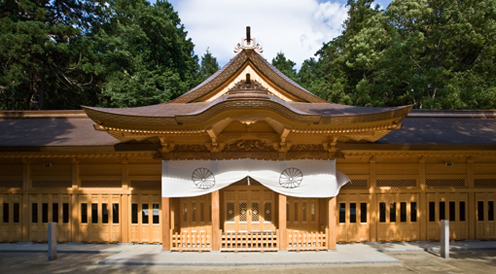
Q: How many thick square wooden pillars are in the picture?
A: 4